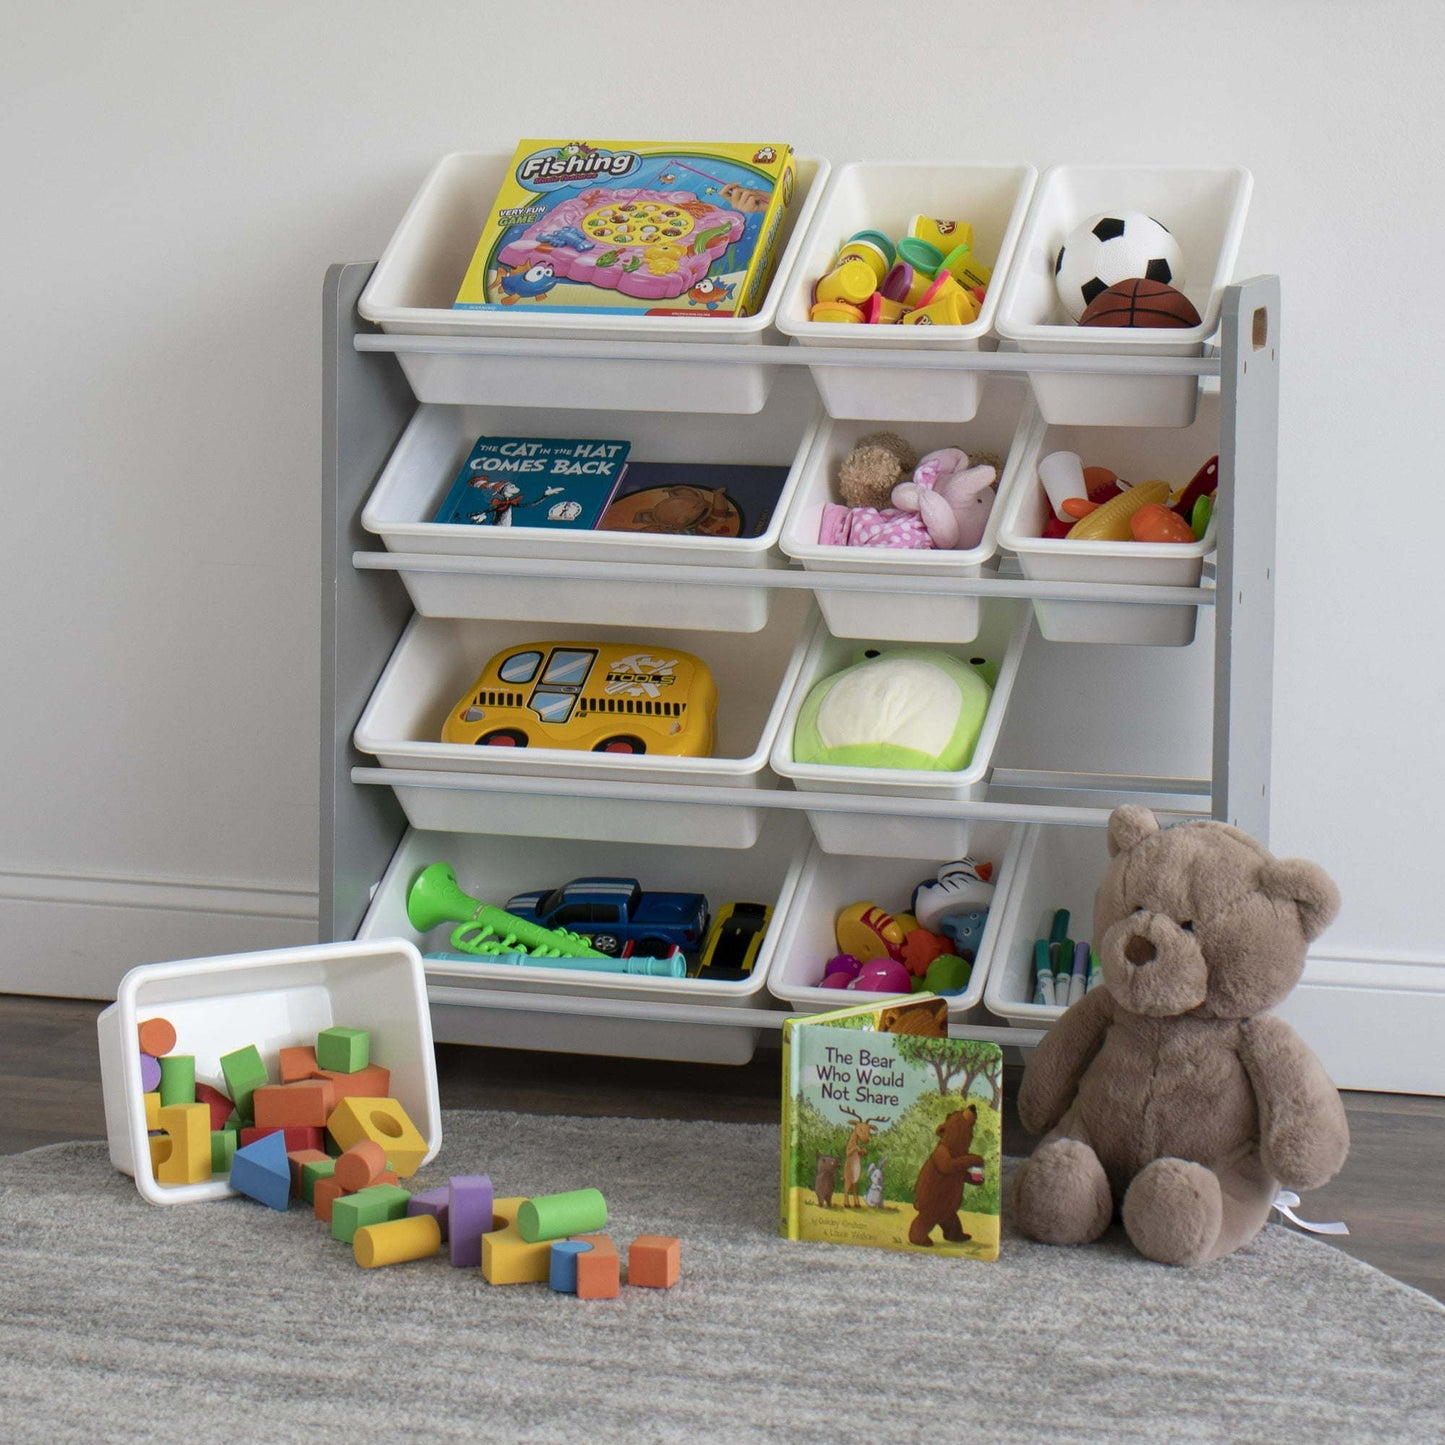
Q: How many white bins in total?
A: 12